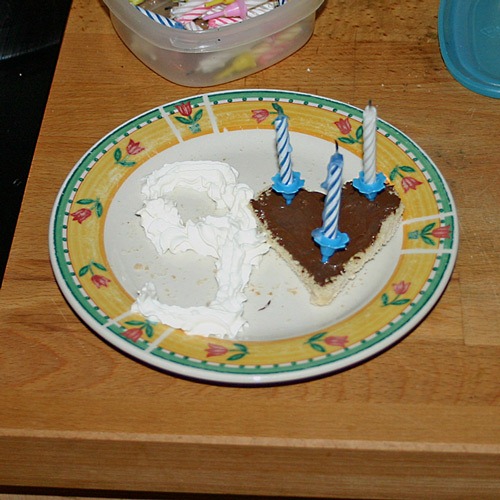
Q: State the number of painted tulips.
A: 12